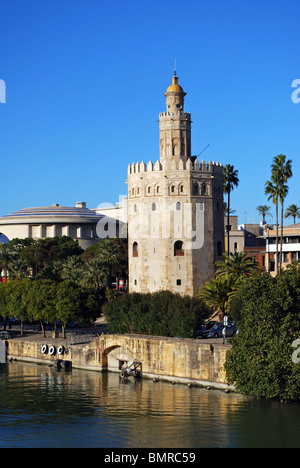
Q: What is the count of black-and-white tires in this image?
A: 3